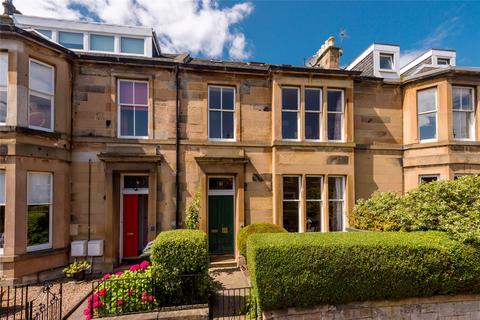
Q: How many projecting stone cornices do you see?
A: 2